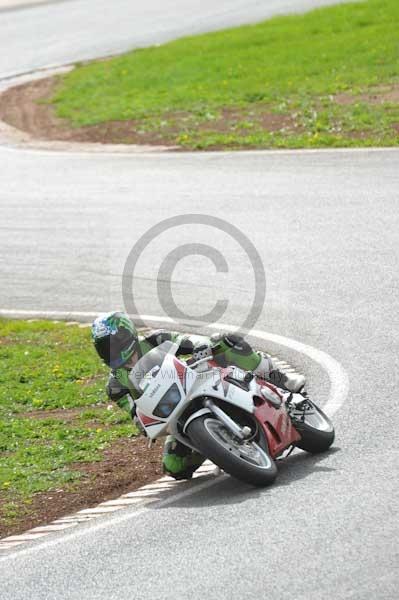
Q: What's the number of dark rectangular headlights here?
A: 1